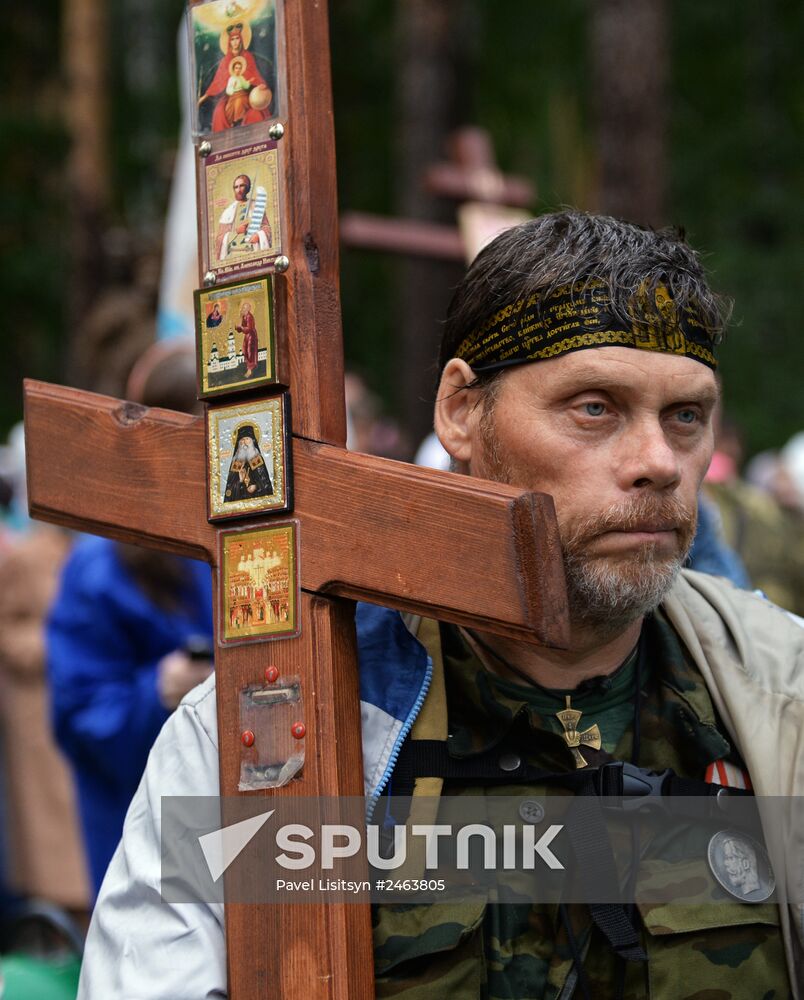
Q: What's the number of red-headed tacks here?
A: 3